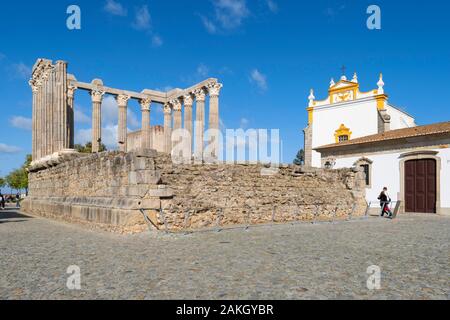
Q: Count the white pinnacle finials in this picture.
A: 4